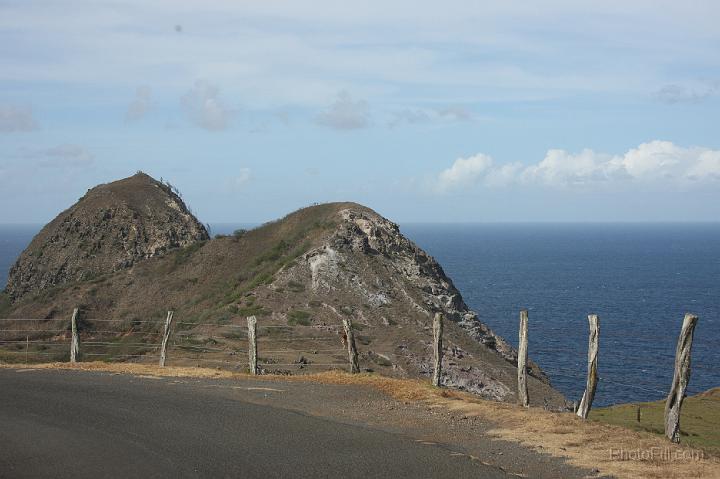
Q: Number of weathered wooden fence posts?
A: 8